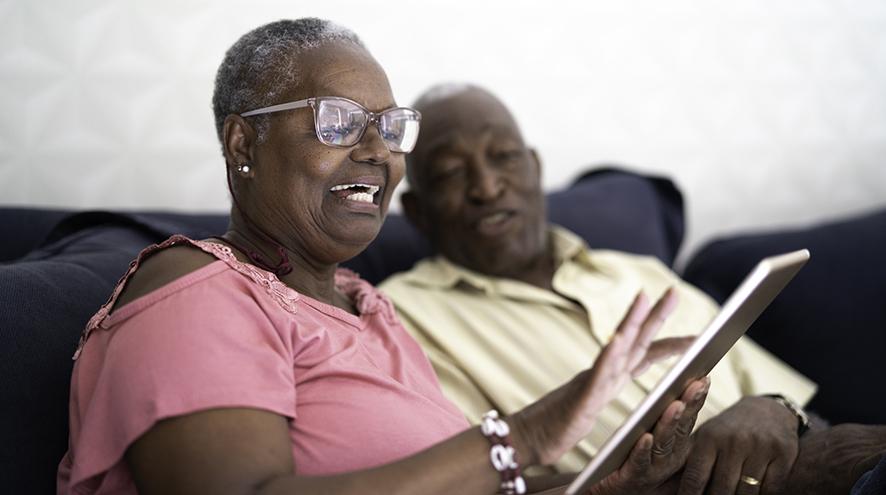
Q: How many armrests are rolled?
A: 0